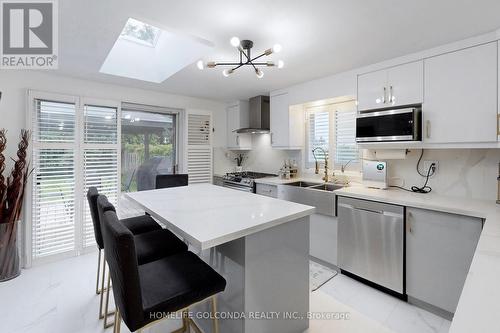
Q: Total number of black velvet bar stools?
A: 4